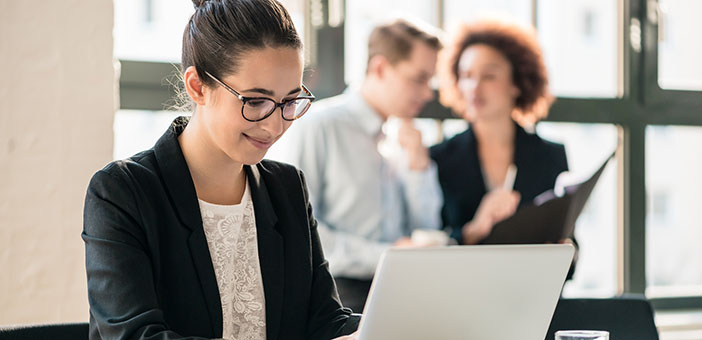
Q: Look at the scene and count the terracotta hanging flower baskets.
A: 0